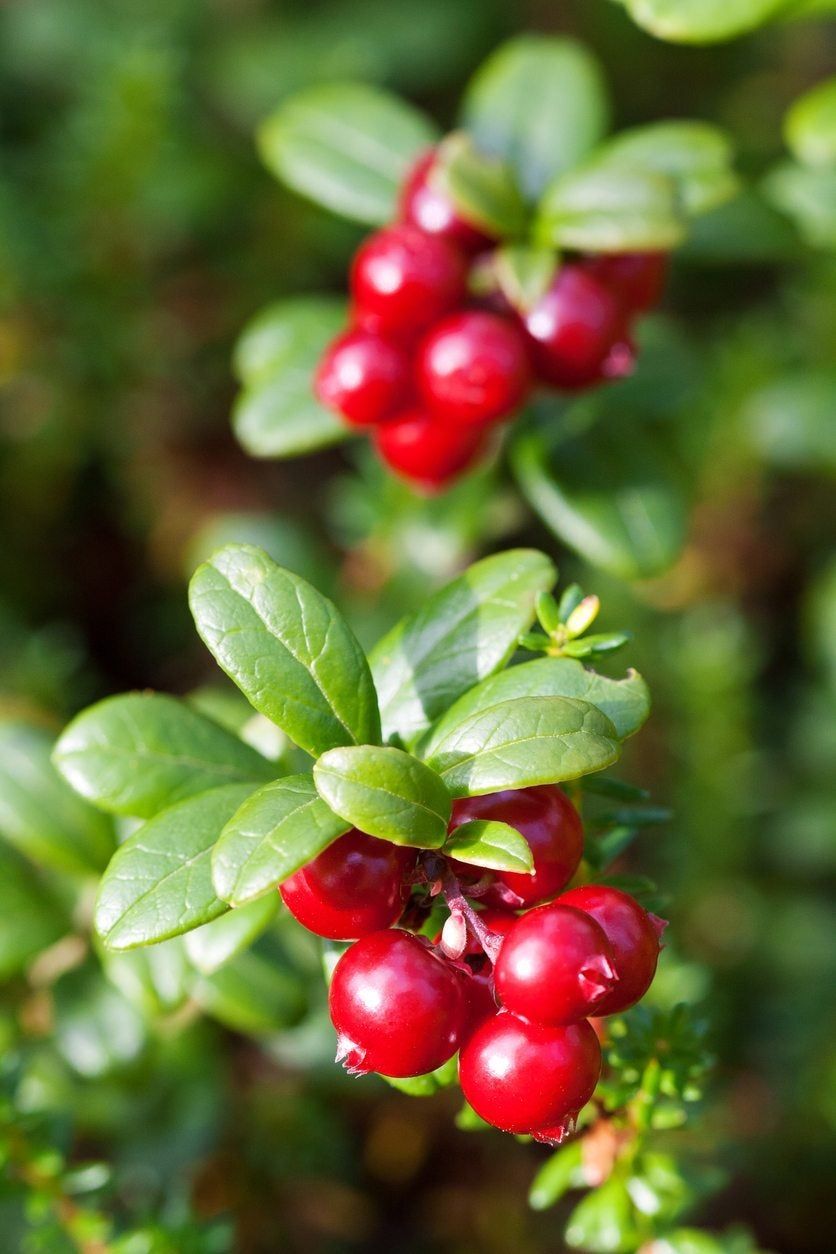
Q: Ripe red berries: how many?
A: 14